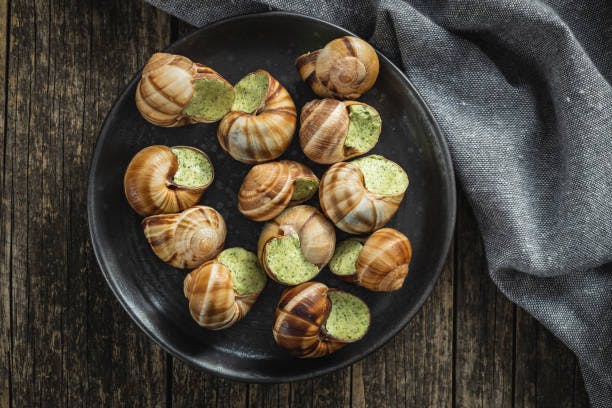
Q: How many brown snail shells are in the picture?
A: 12